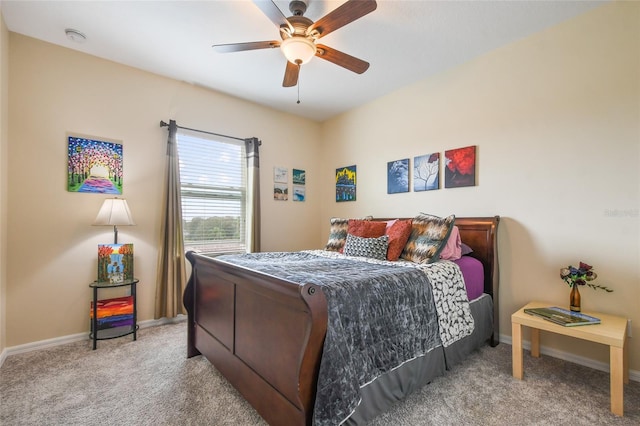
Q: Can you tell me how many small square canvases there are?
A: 4